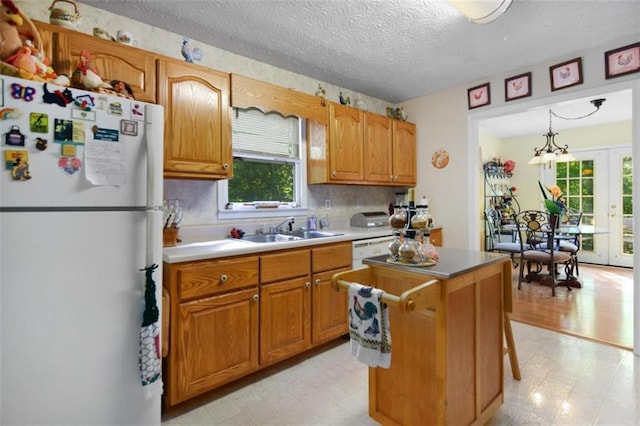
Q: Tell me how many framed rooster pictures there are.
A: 4